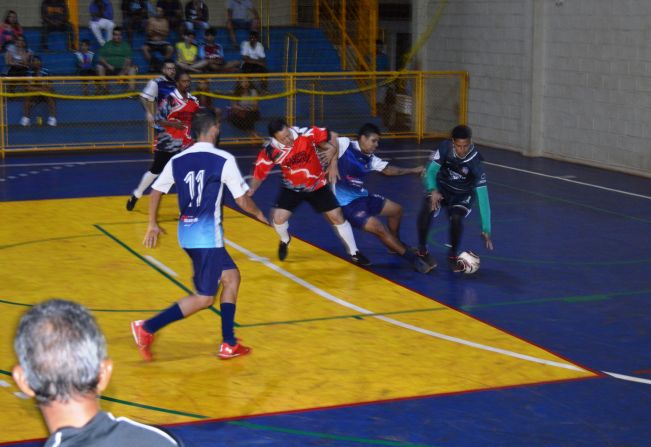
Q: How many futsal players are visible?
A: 6